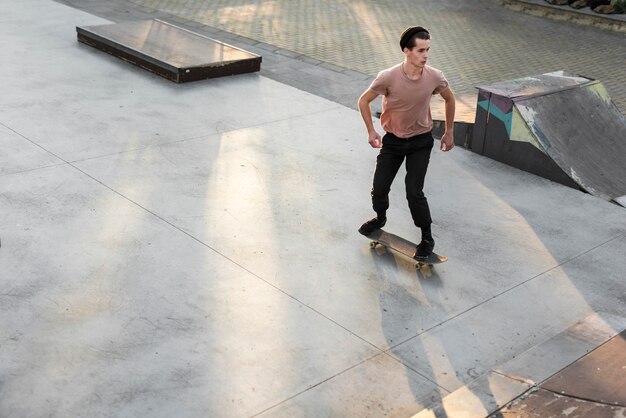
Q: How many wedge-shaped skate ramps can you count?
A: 1